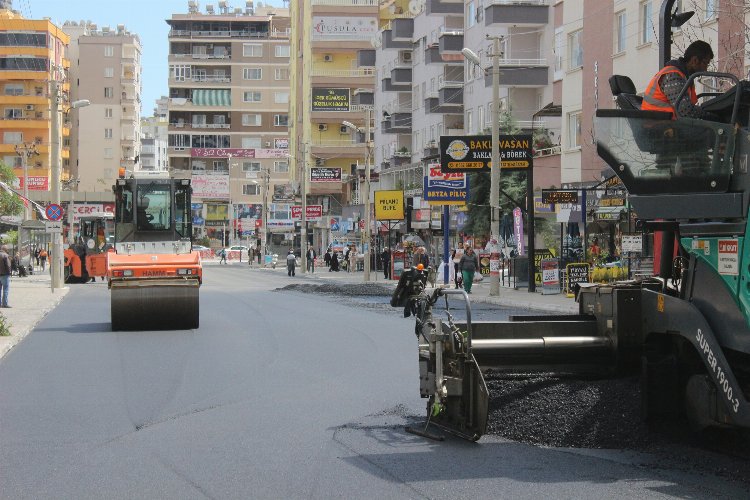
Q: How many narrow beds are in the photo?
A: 0